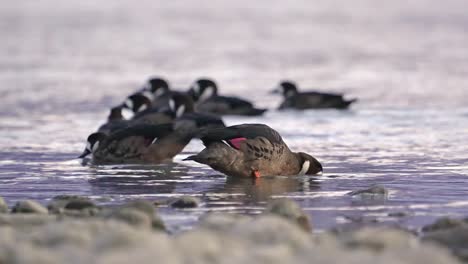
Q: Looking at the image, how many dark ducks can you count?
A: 8